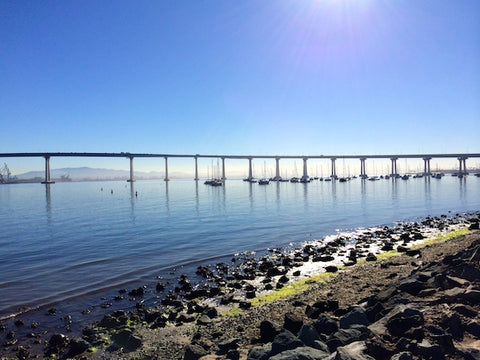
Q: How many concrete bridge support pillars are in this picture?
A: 13